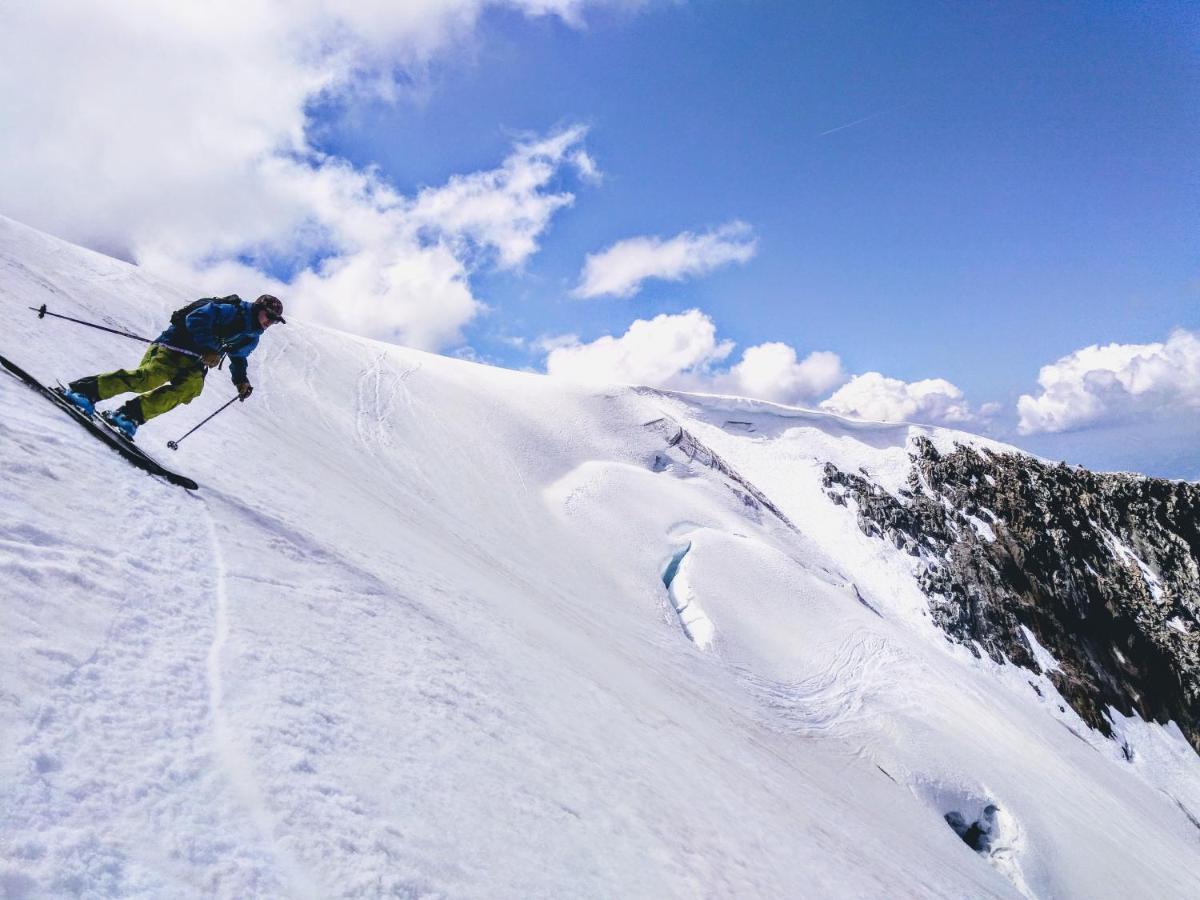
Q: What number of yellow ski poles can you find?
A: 0